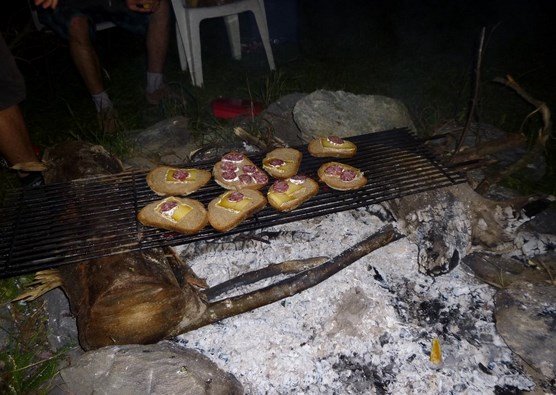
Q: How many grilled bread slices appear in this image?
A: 8